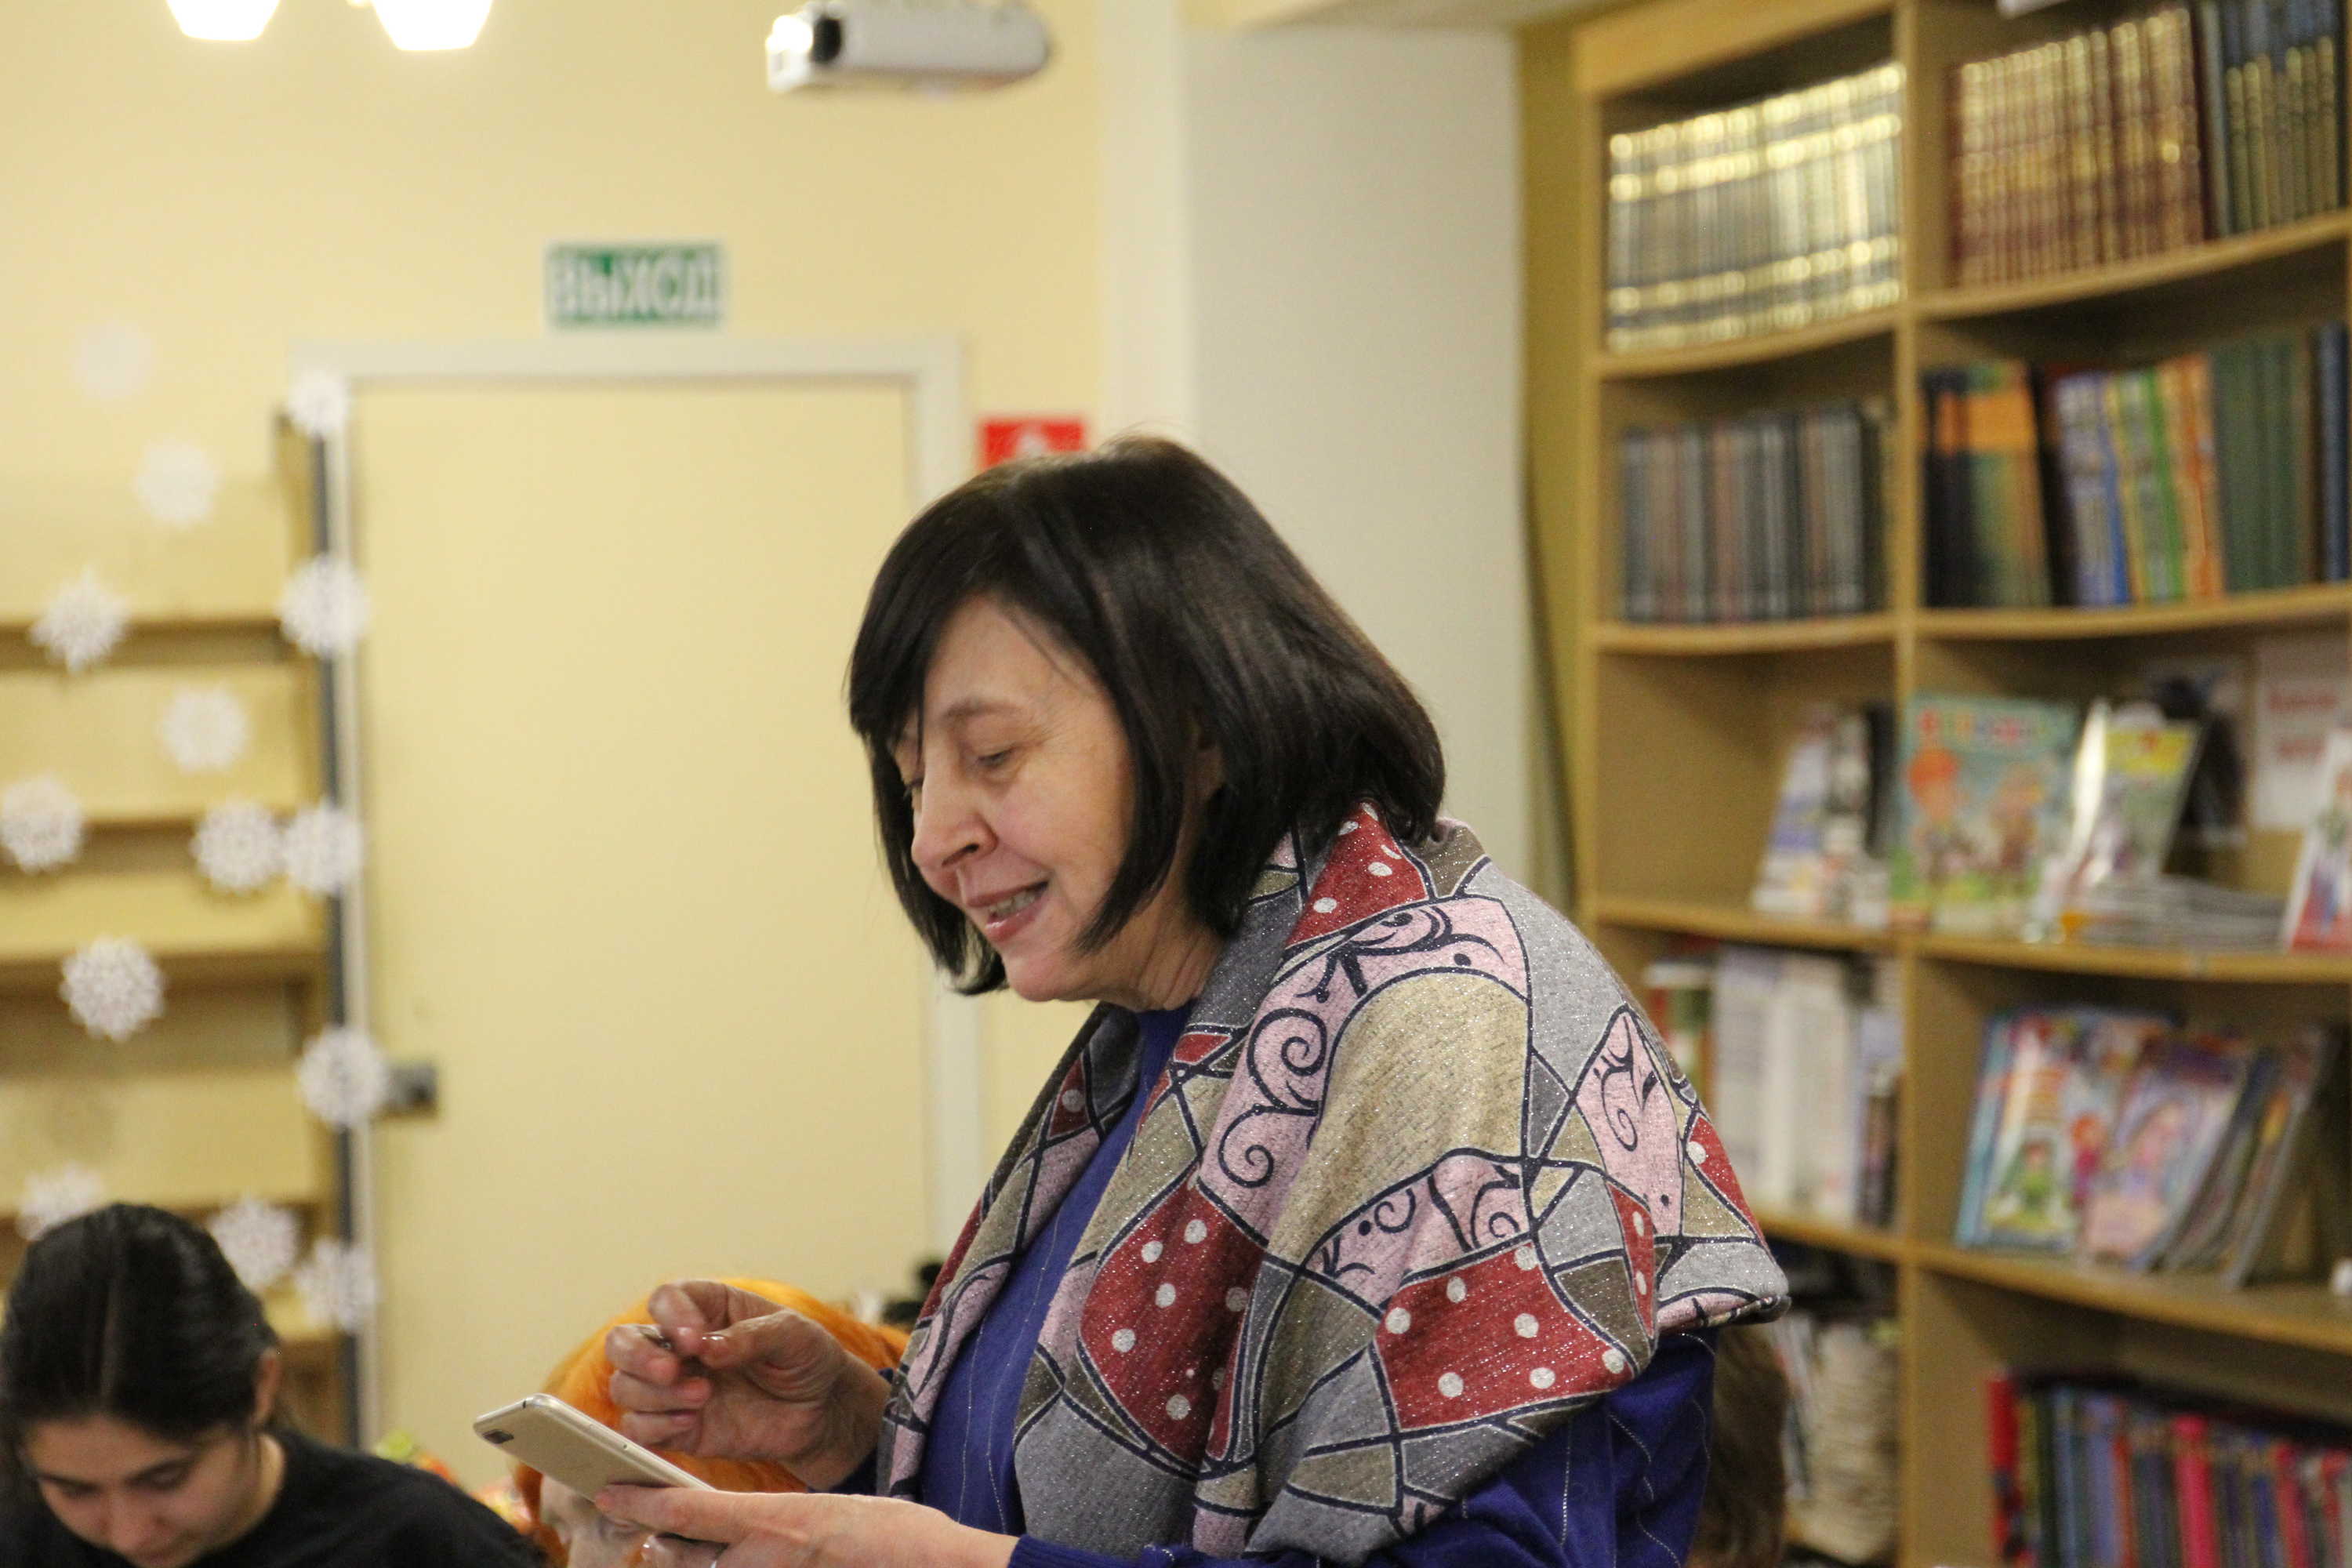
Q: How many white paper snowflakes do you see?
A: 14